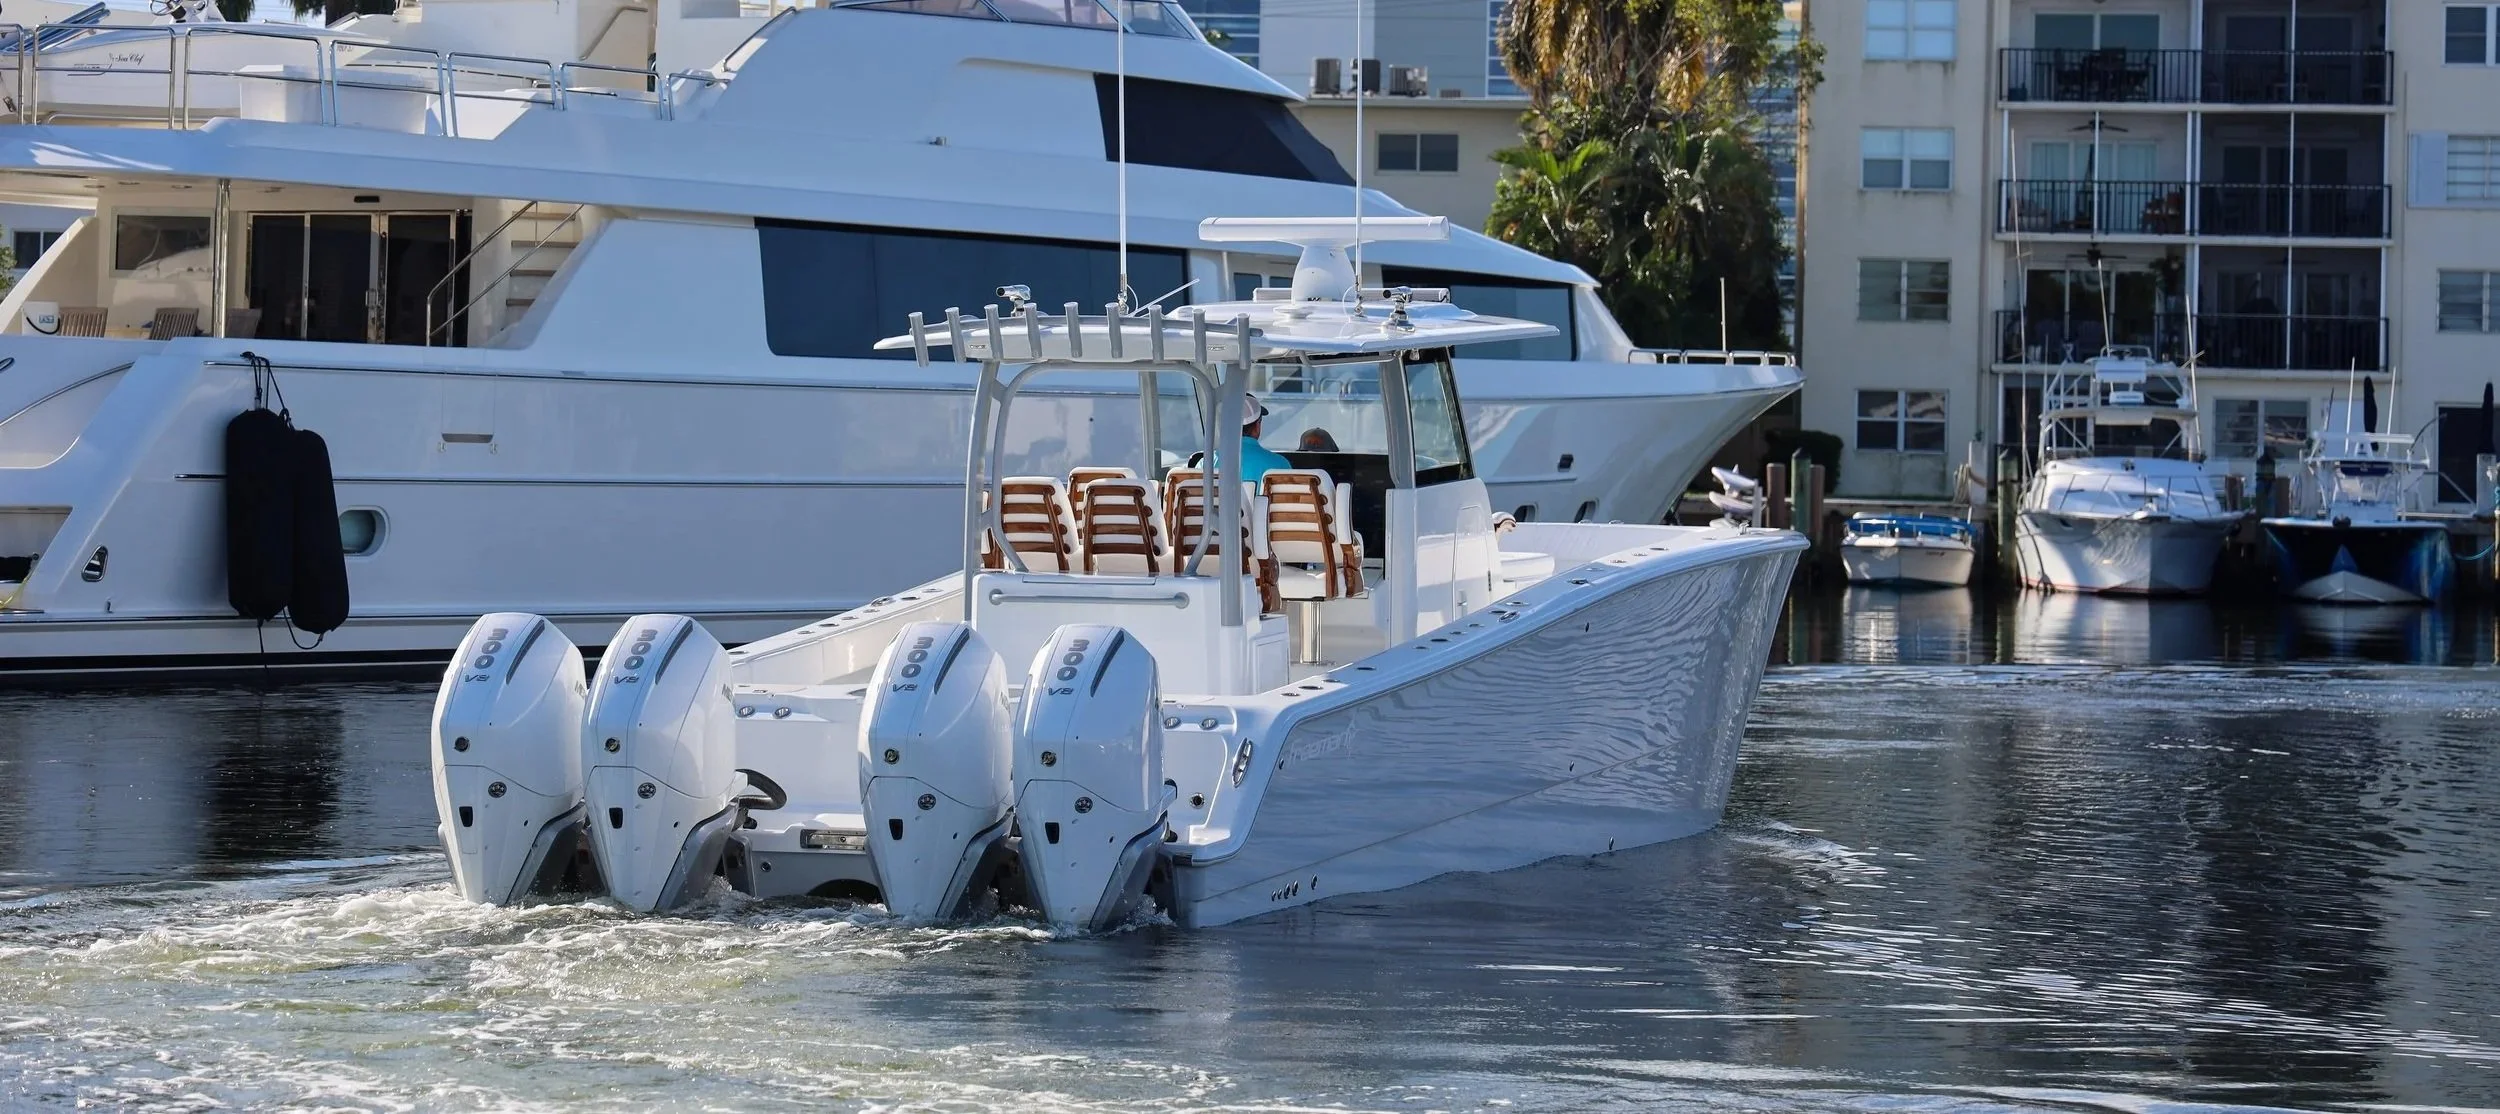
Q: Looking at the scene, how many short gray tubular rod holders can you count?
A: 9